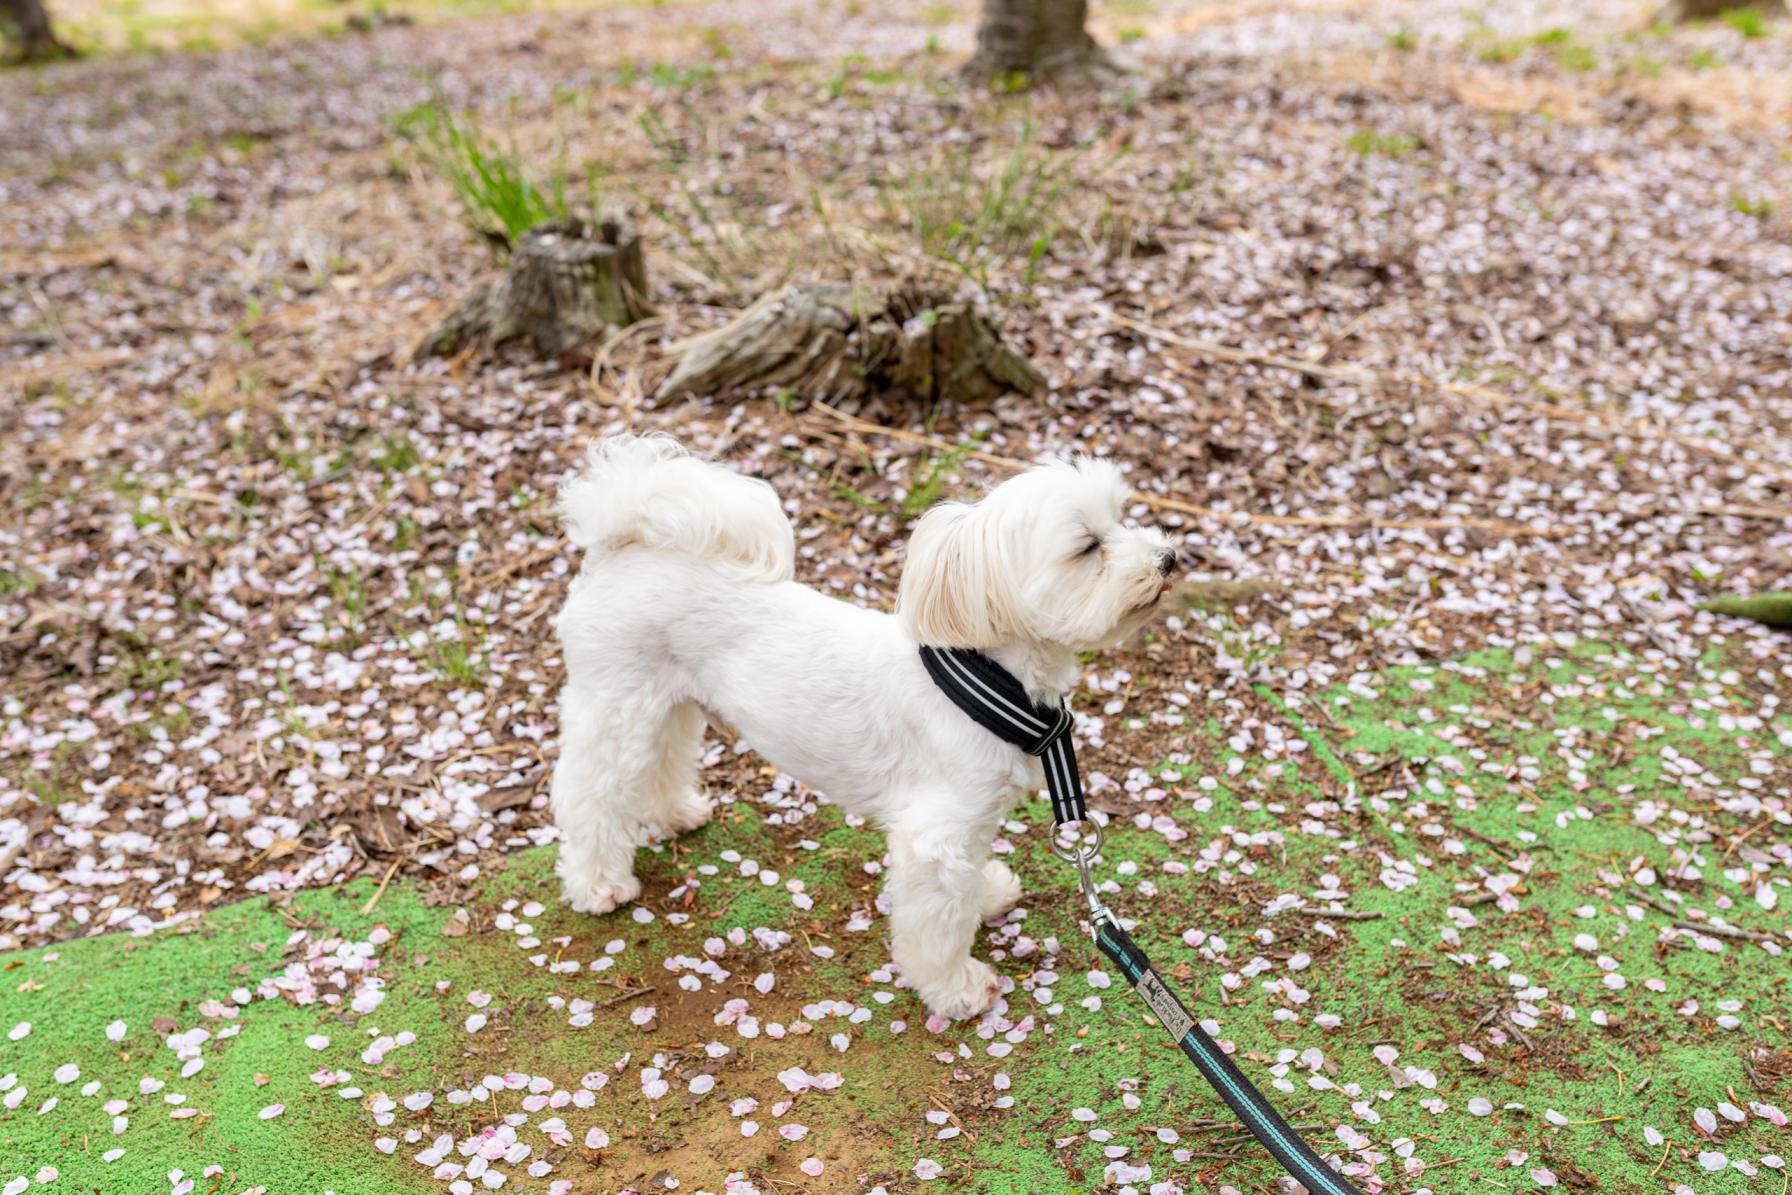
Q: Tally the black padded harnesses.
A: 1